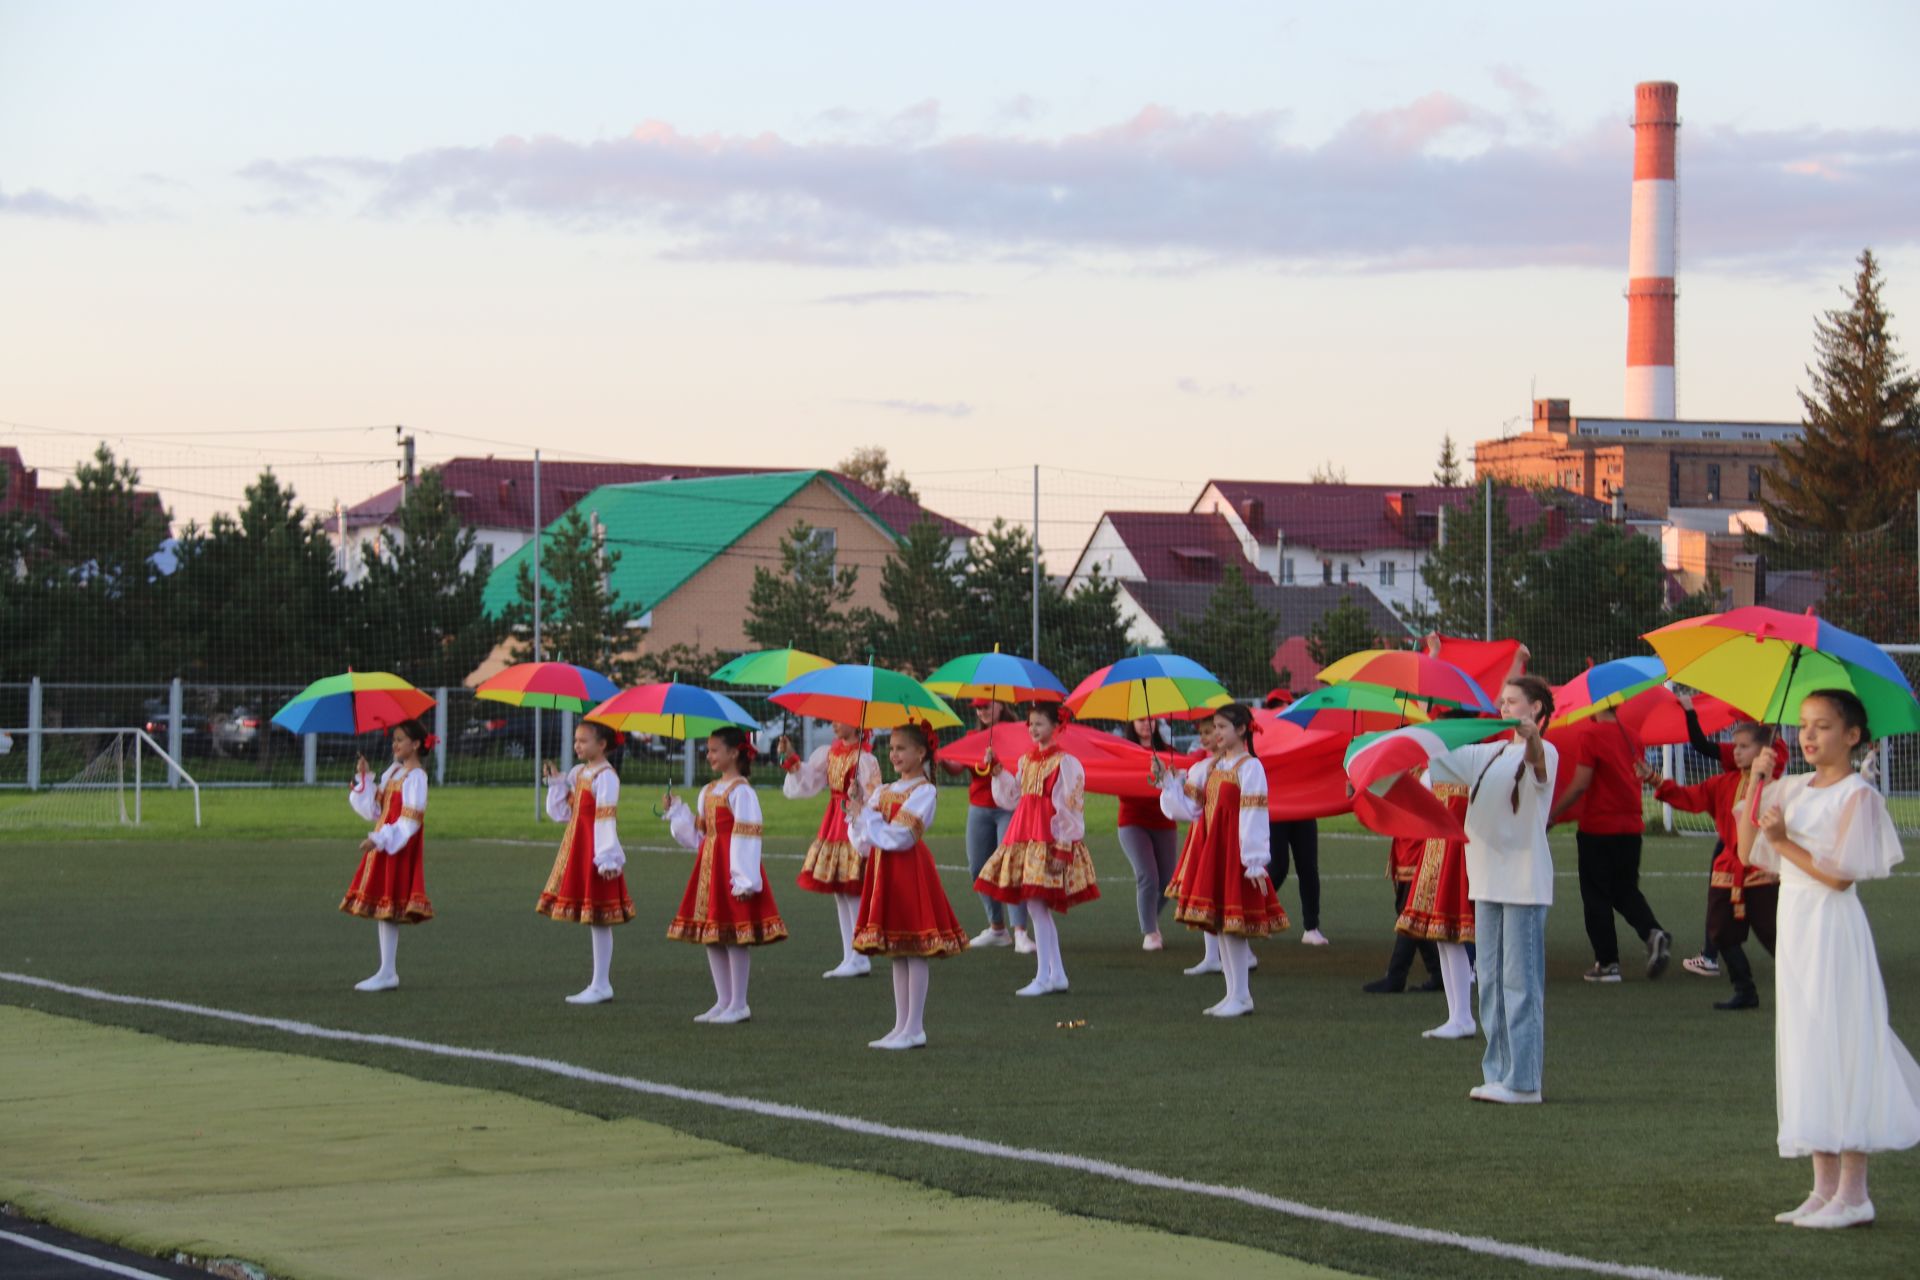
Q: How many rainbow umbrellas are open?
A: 12